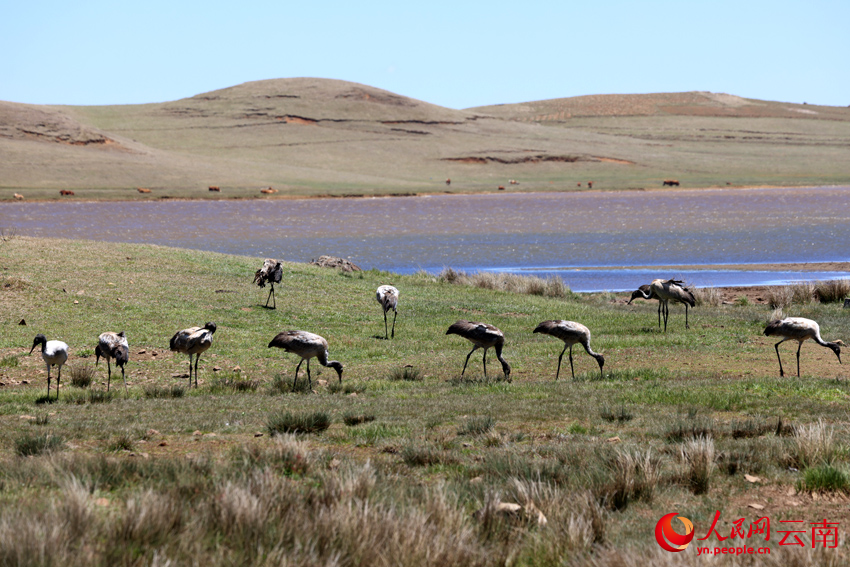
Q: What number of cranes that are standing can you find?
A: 11